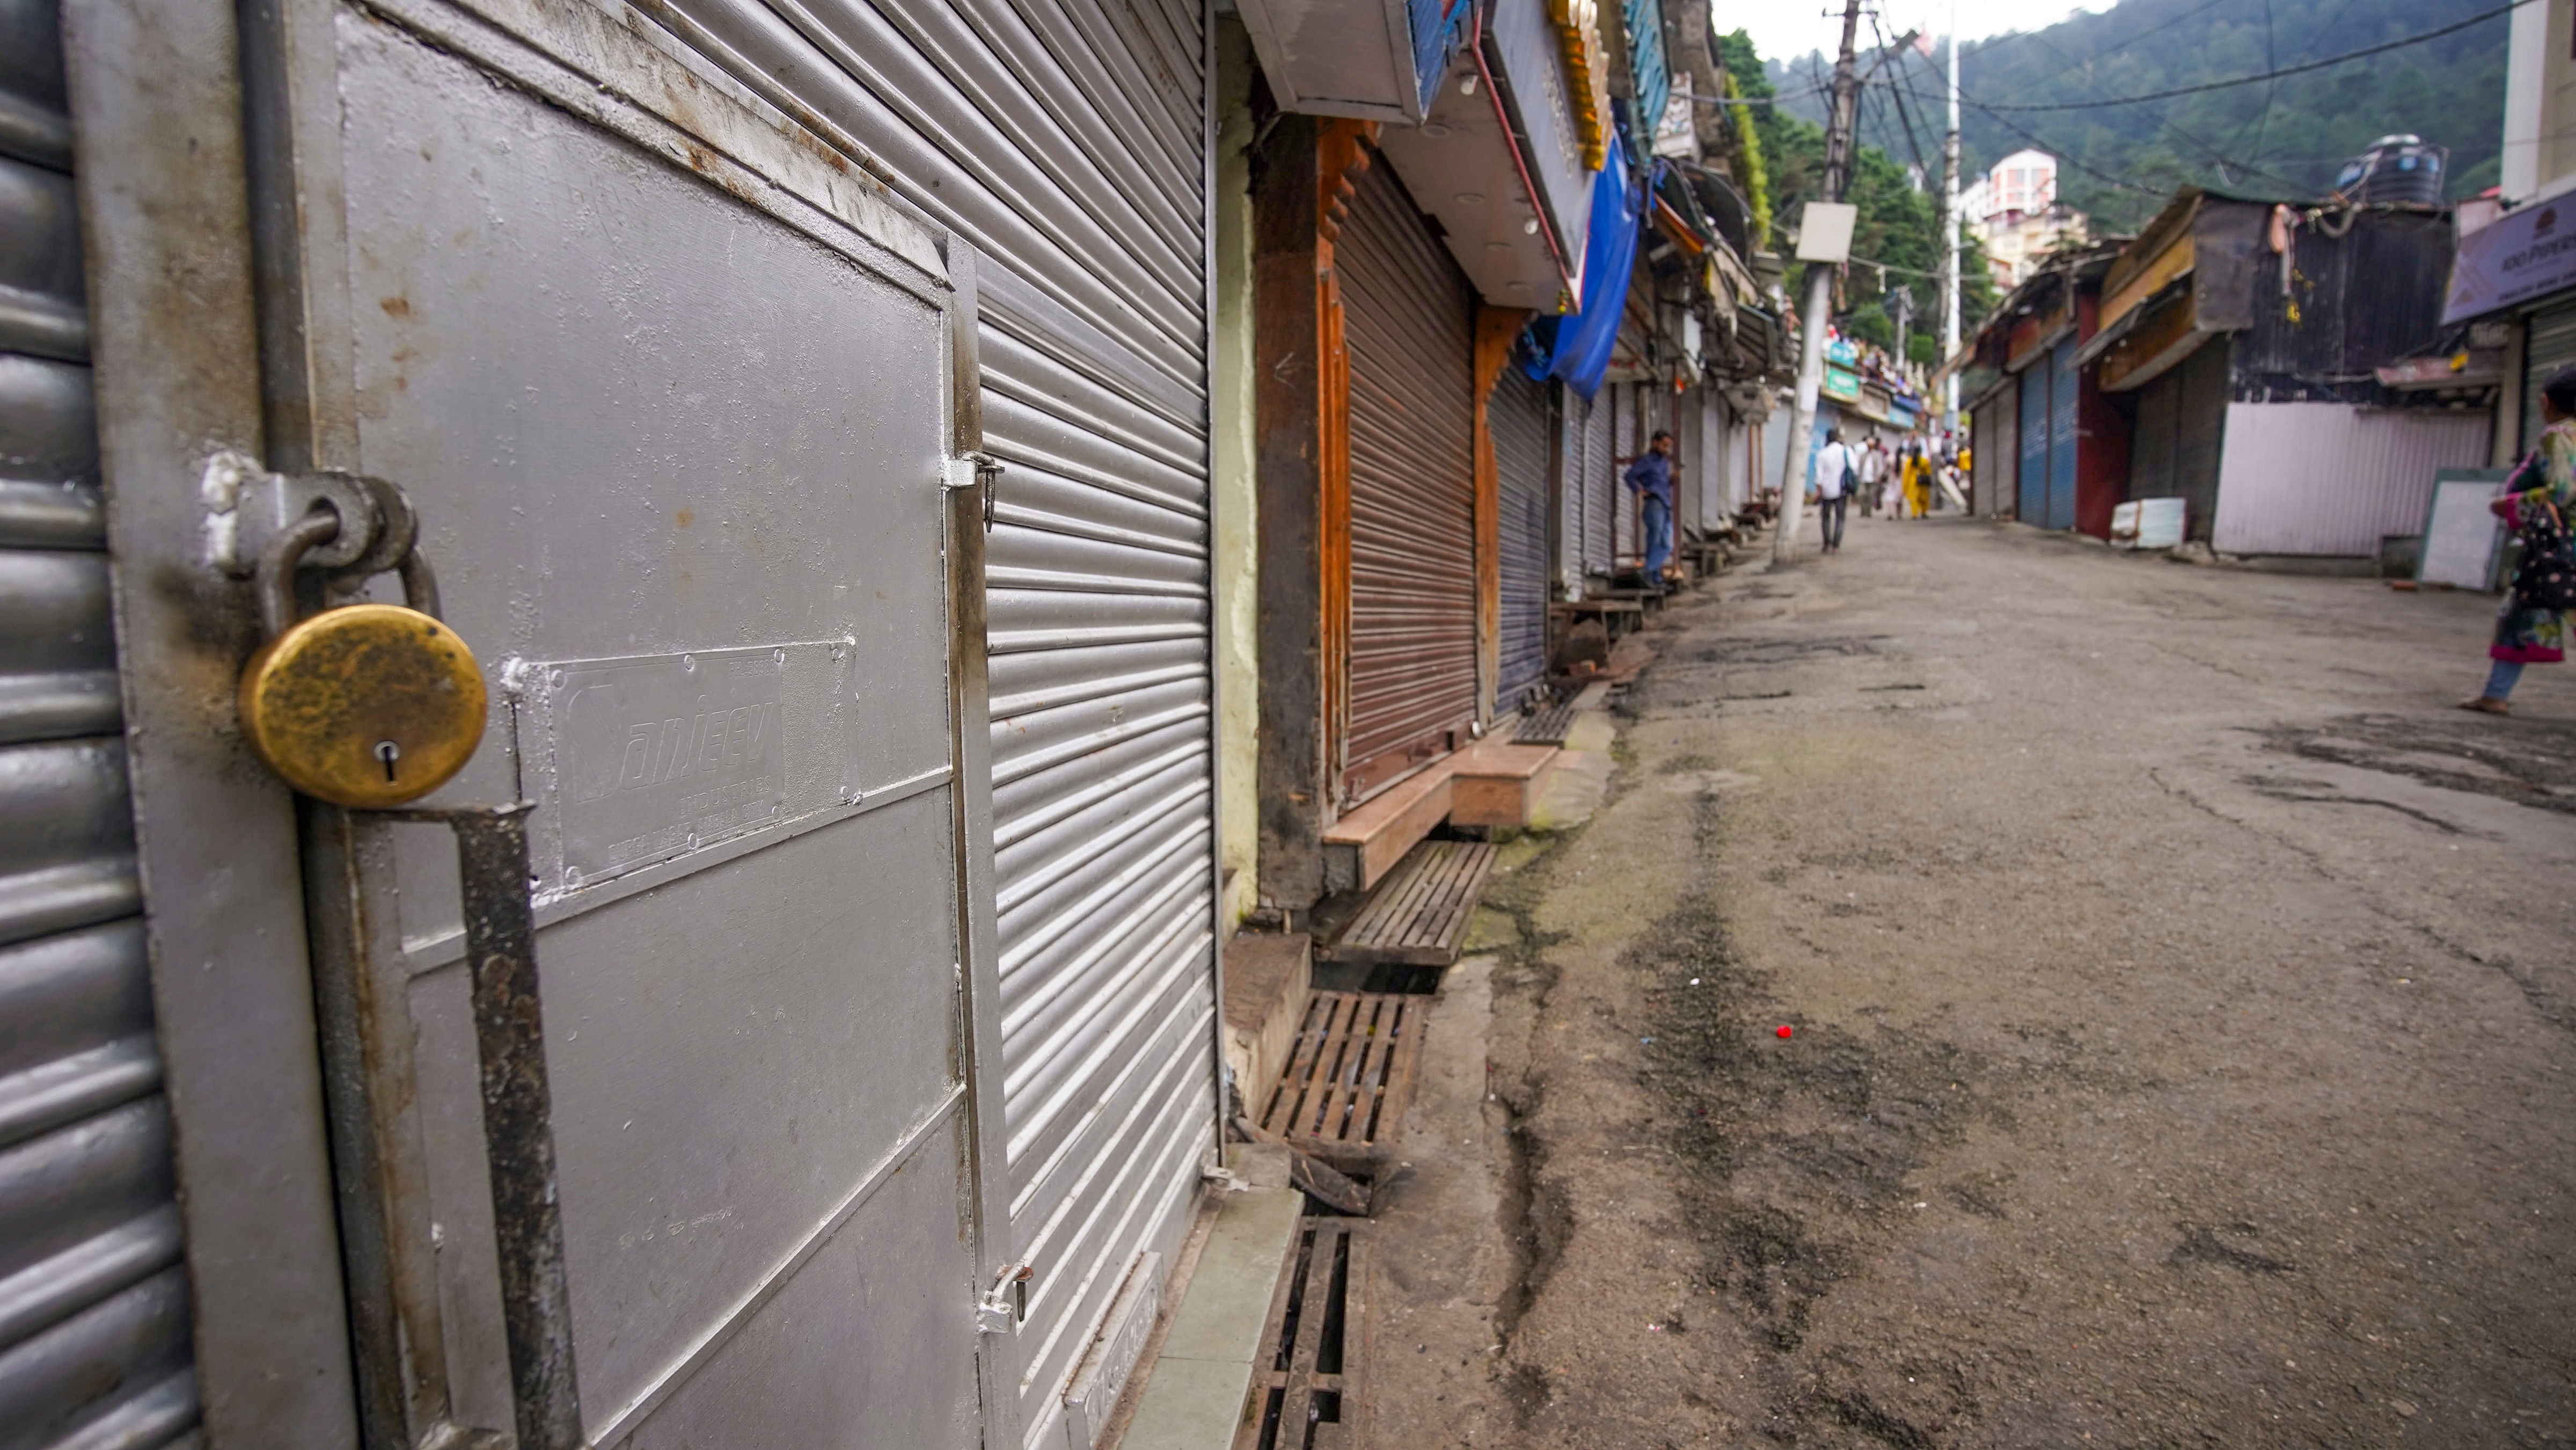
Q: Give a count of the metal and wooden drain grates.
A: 4